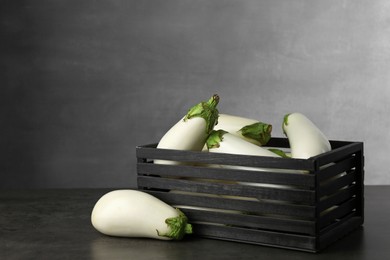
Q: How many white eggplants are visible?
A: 5